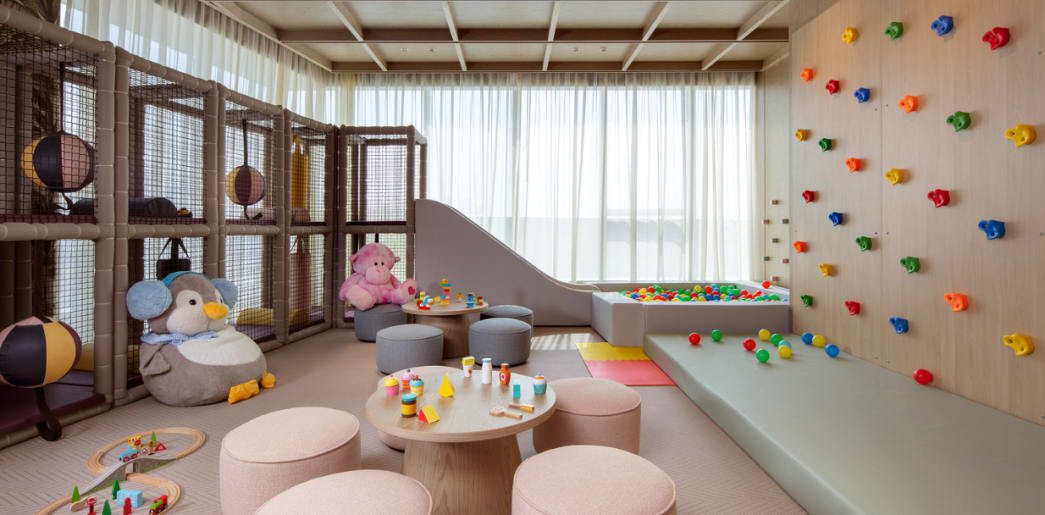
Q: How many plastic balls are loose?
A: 12